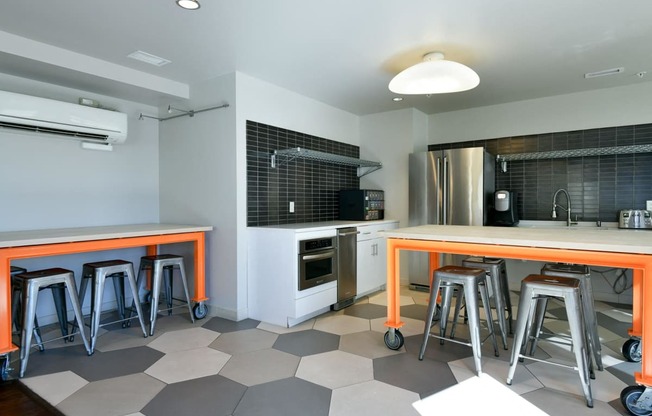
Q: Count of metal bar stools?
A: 8